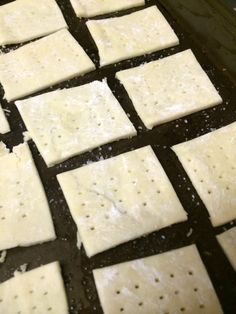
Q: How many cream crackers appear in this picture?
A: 13